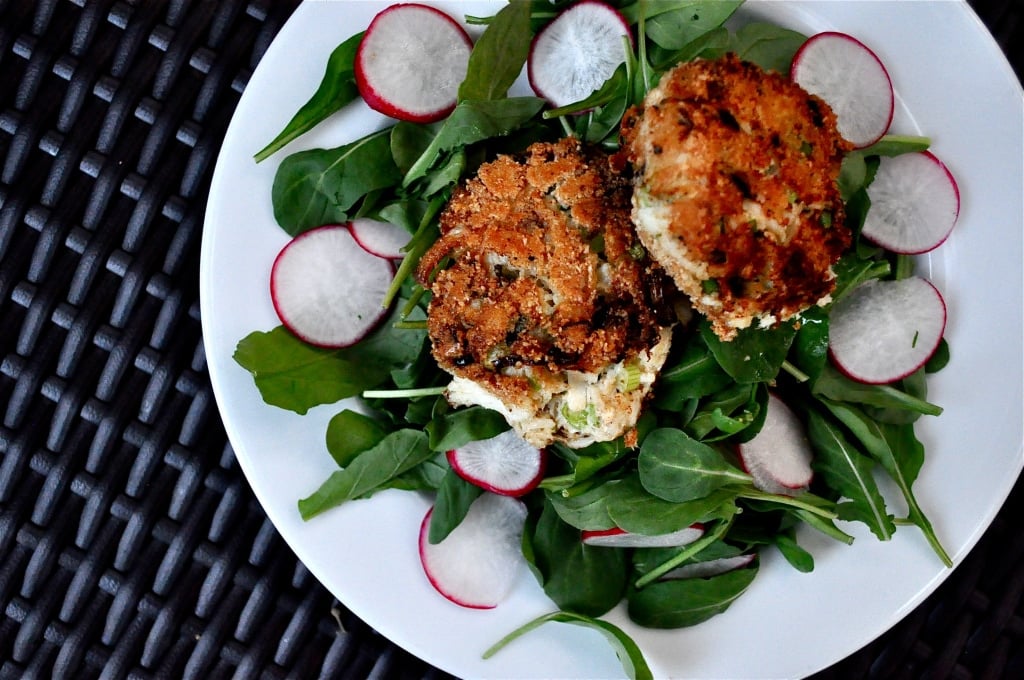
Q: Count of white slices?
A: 12